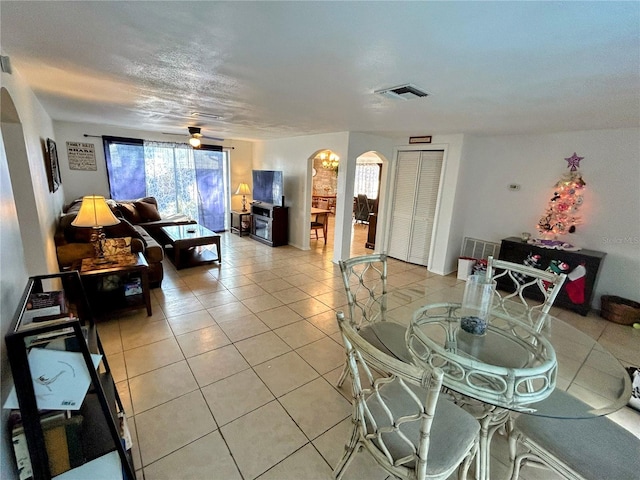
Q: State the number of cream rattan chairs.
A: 4